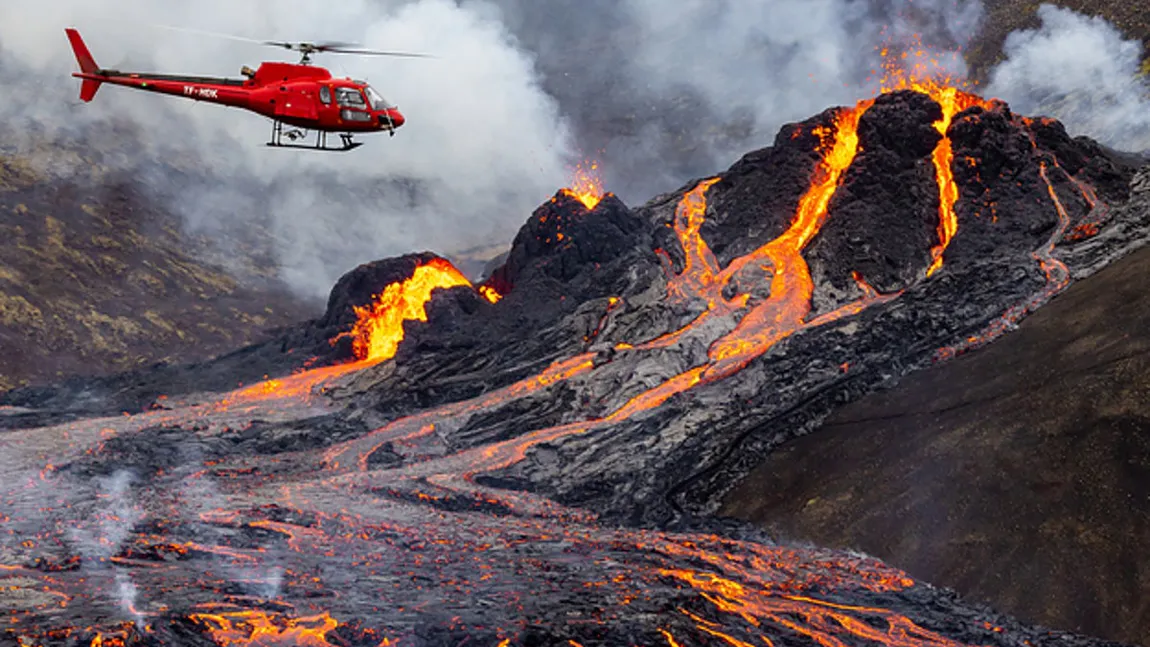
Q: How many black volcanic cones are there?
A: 3